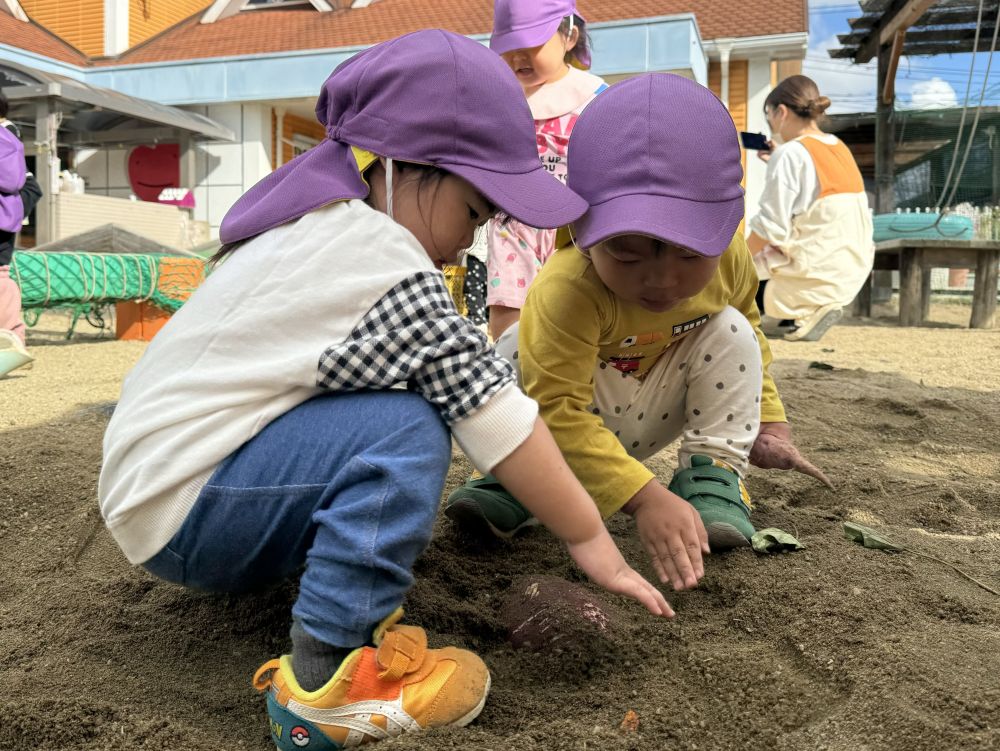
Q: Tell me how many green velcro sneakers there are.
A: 2